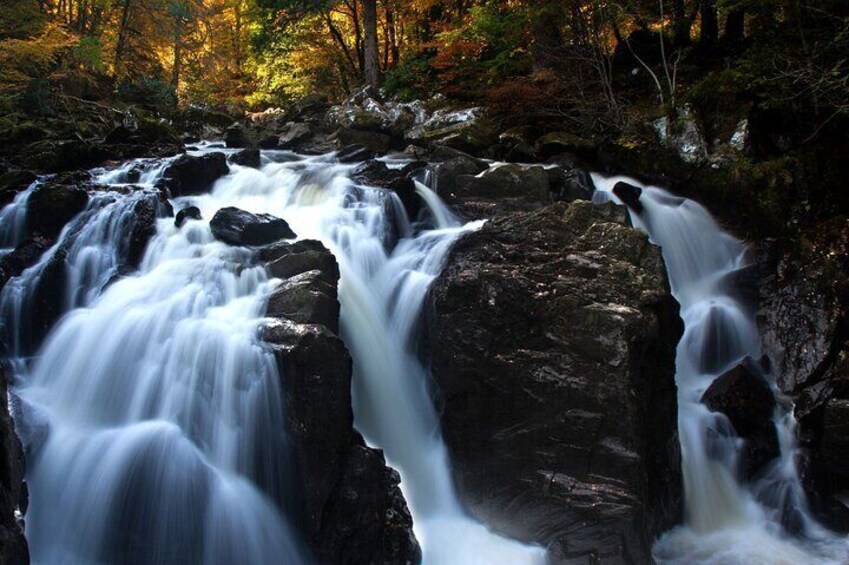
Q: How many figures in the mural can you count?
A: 0